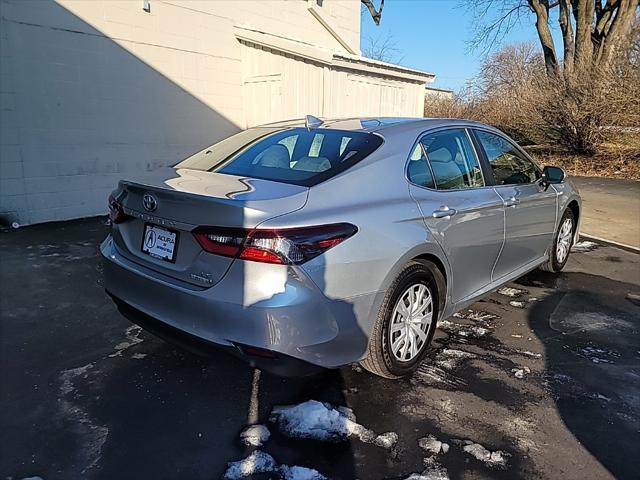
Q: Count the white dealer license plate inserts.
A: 1